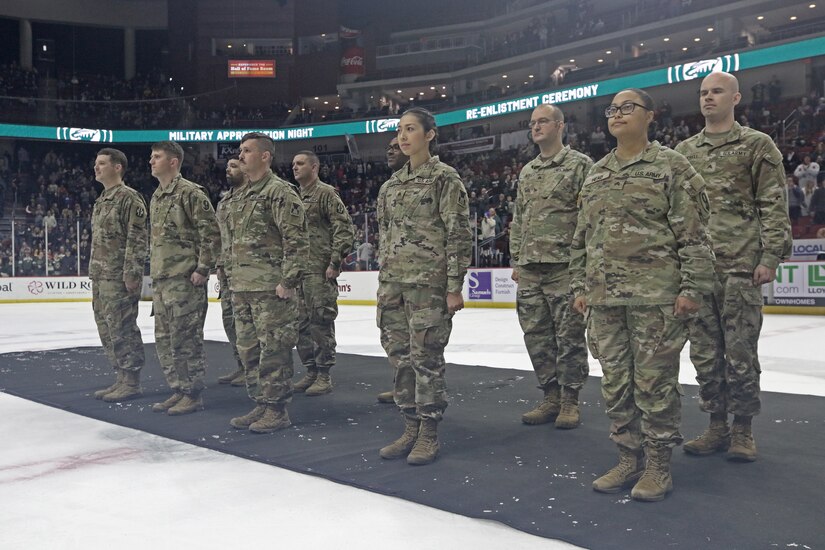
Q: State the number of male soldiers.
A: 8